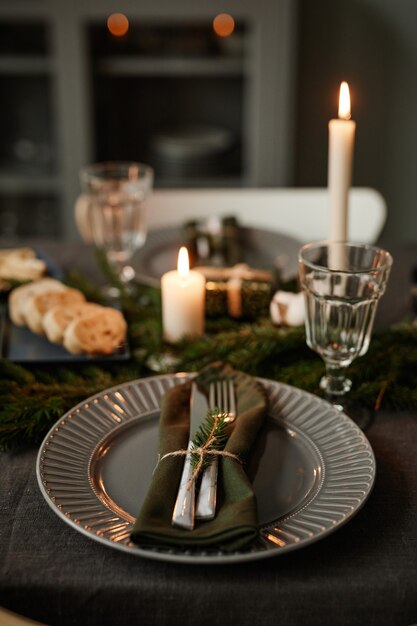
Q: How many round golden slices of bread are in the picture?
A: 4